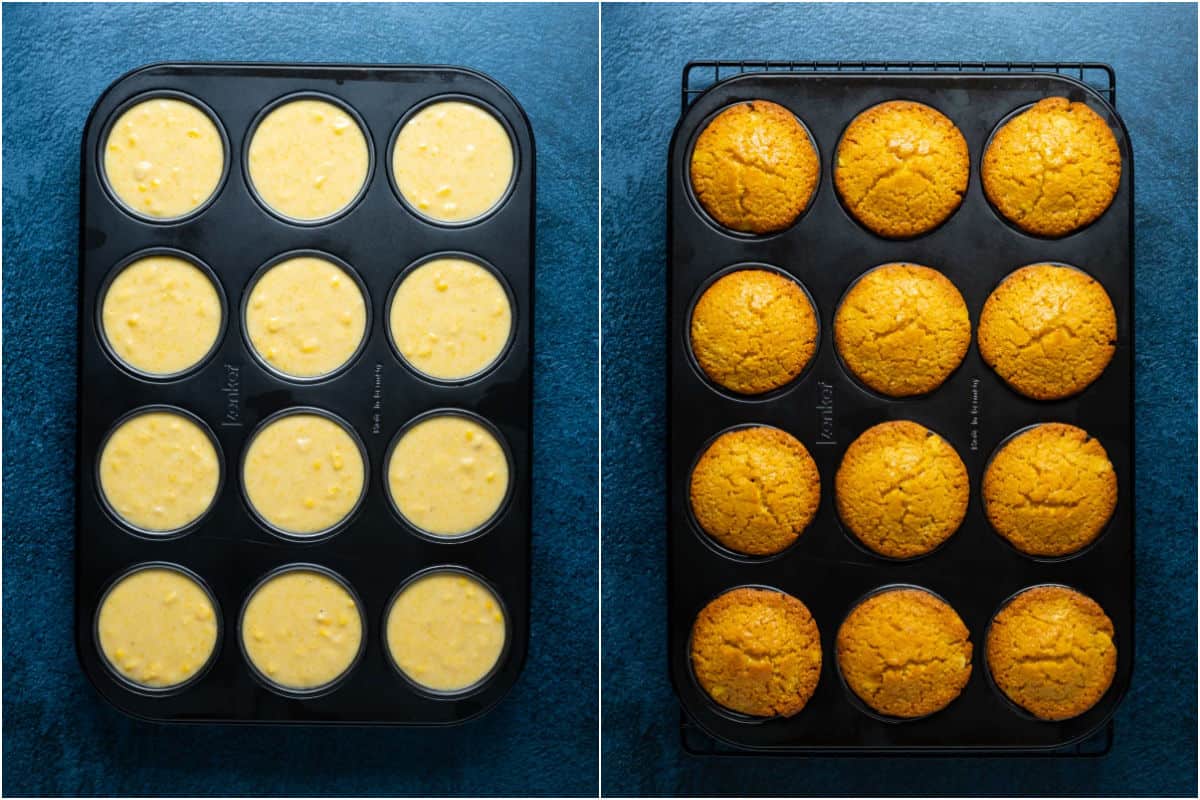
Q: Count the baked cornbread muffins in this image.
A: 12